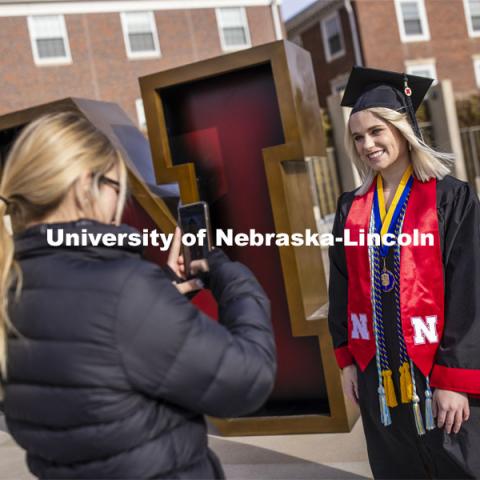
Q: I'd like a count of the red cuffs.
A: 2